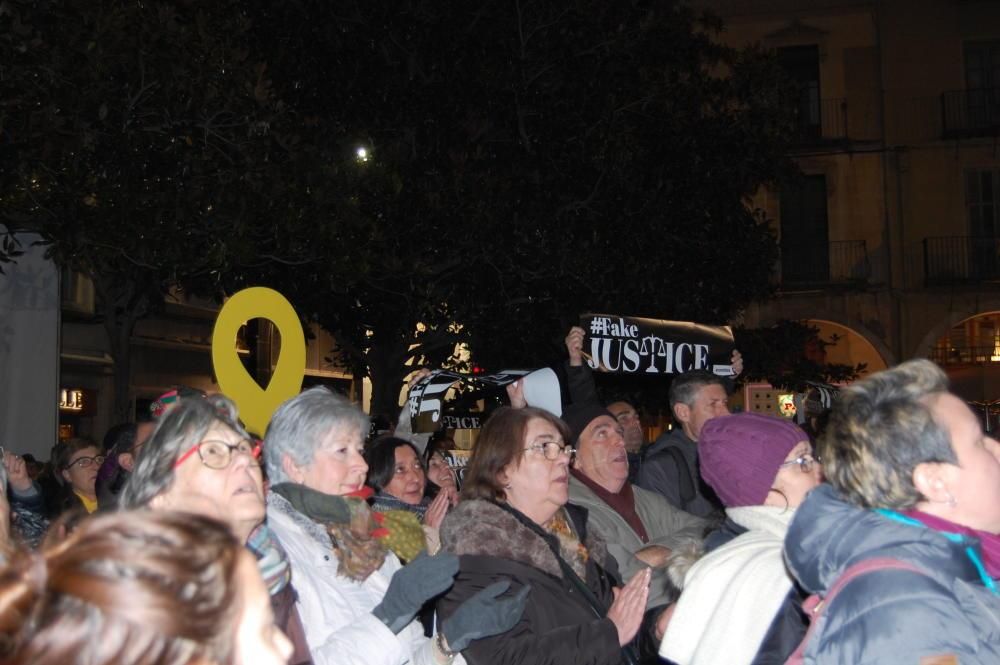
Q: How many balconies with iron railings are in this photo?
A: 4